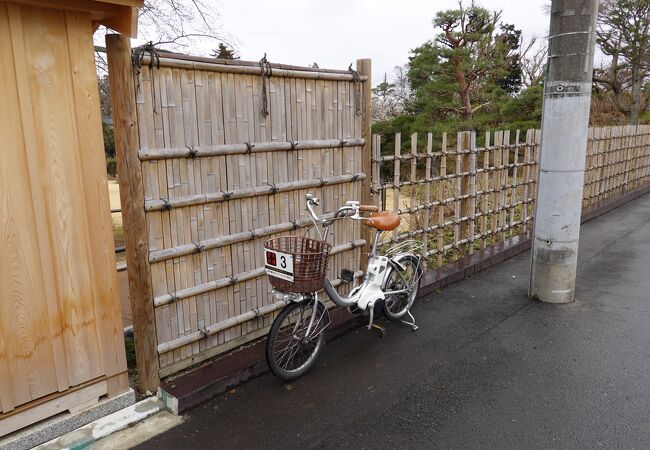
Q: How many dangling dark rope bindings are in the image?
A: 3